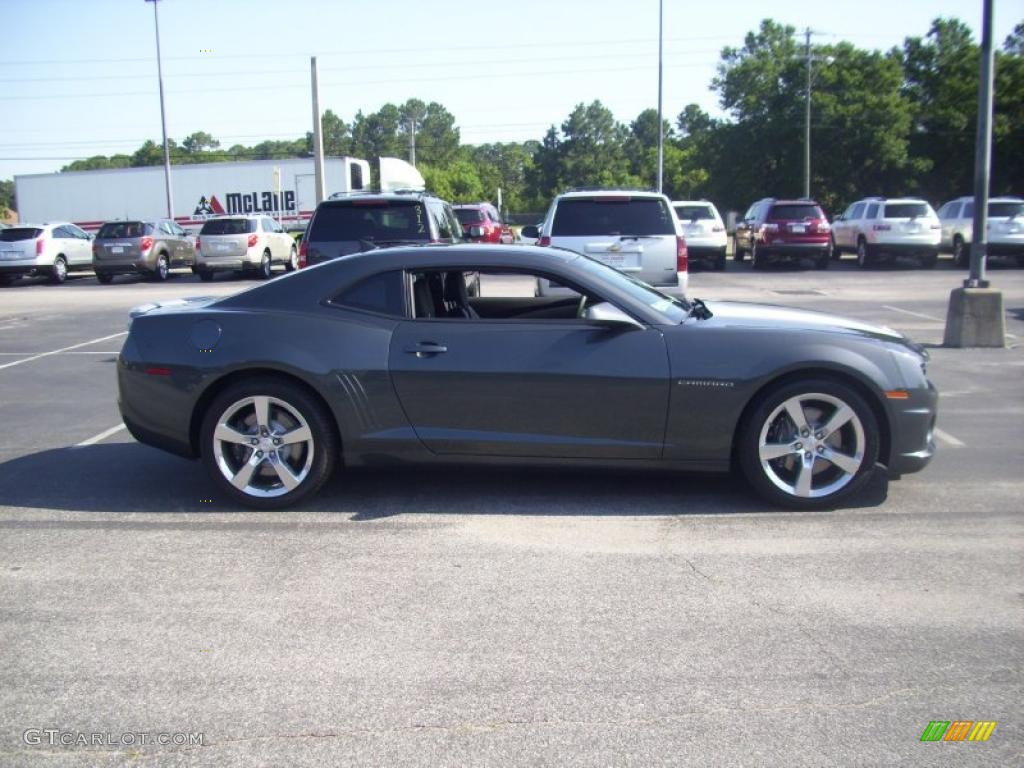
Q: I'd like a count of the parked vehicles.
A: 12